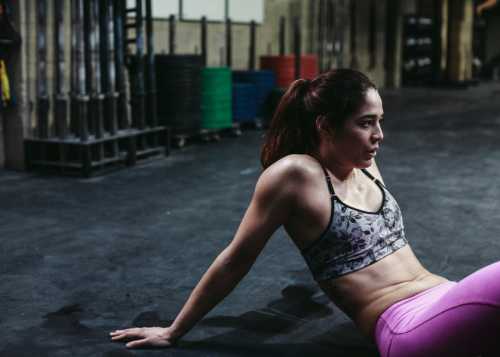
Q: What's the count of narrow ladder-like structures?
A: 1